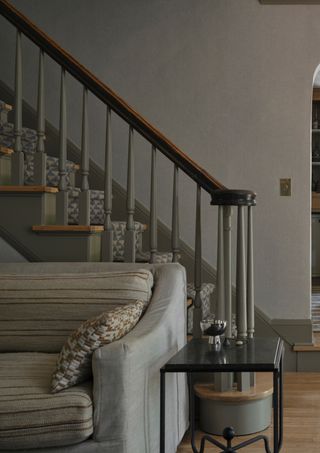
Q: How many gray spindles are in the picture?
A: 13